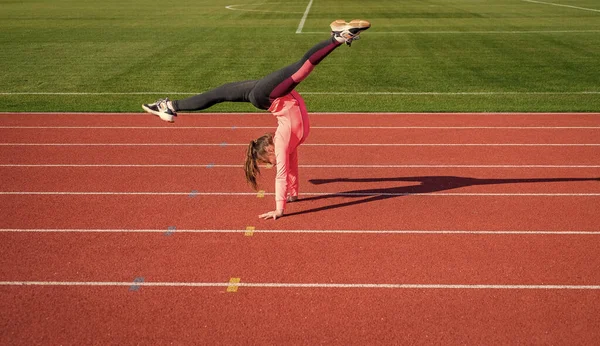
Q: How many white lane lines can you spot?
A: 7